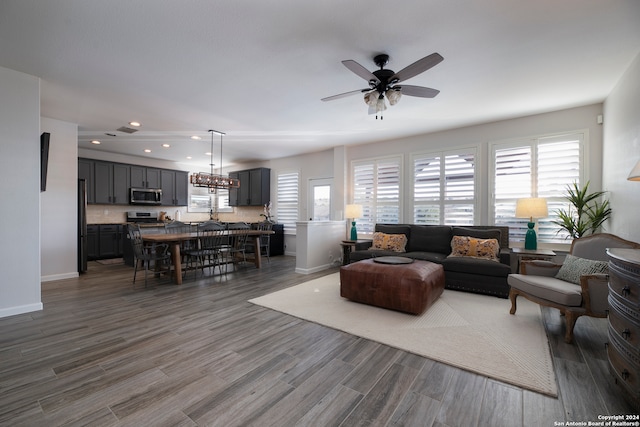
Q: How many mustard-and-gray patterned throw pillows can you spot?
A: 2